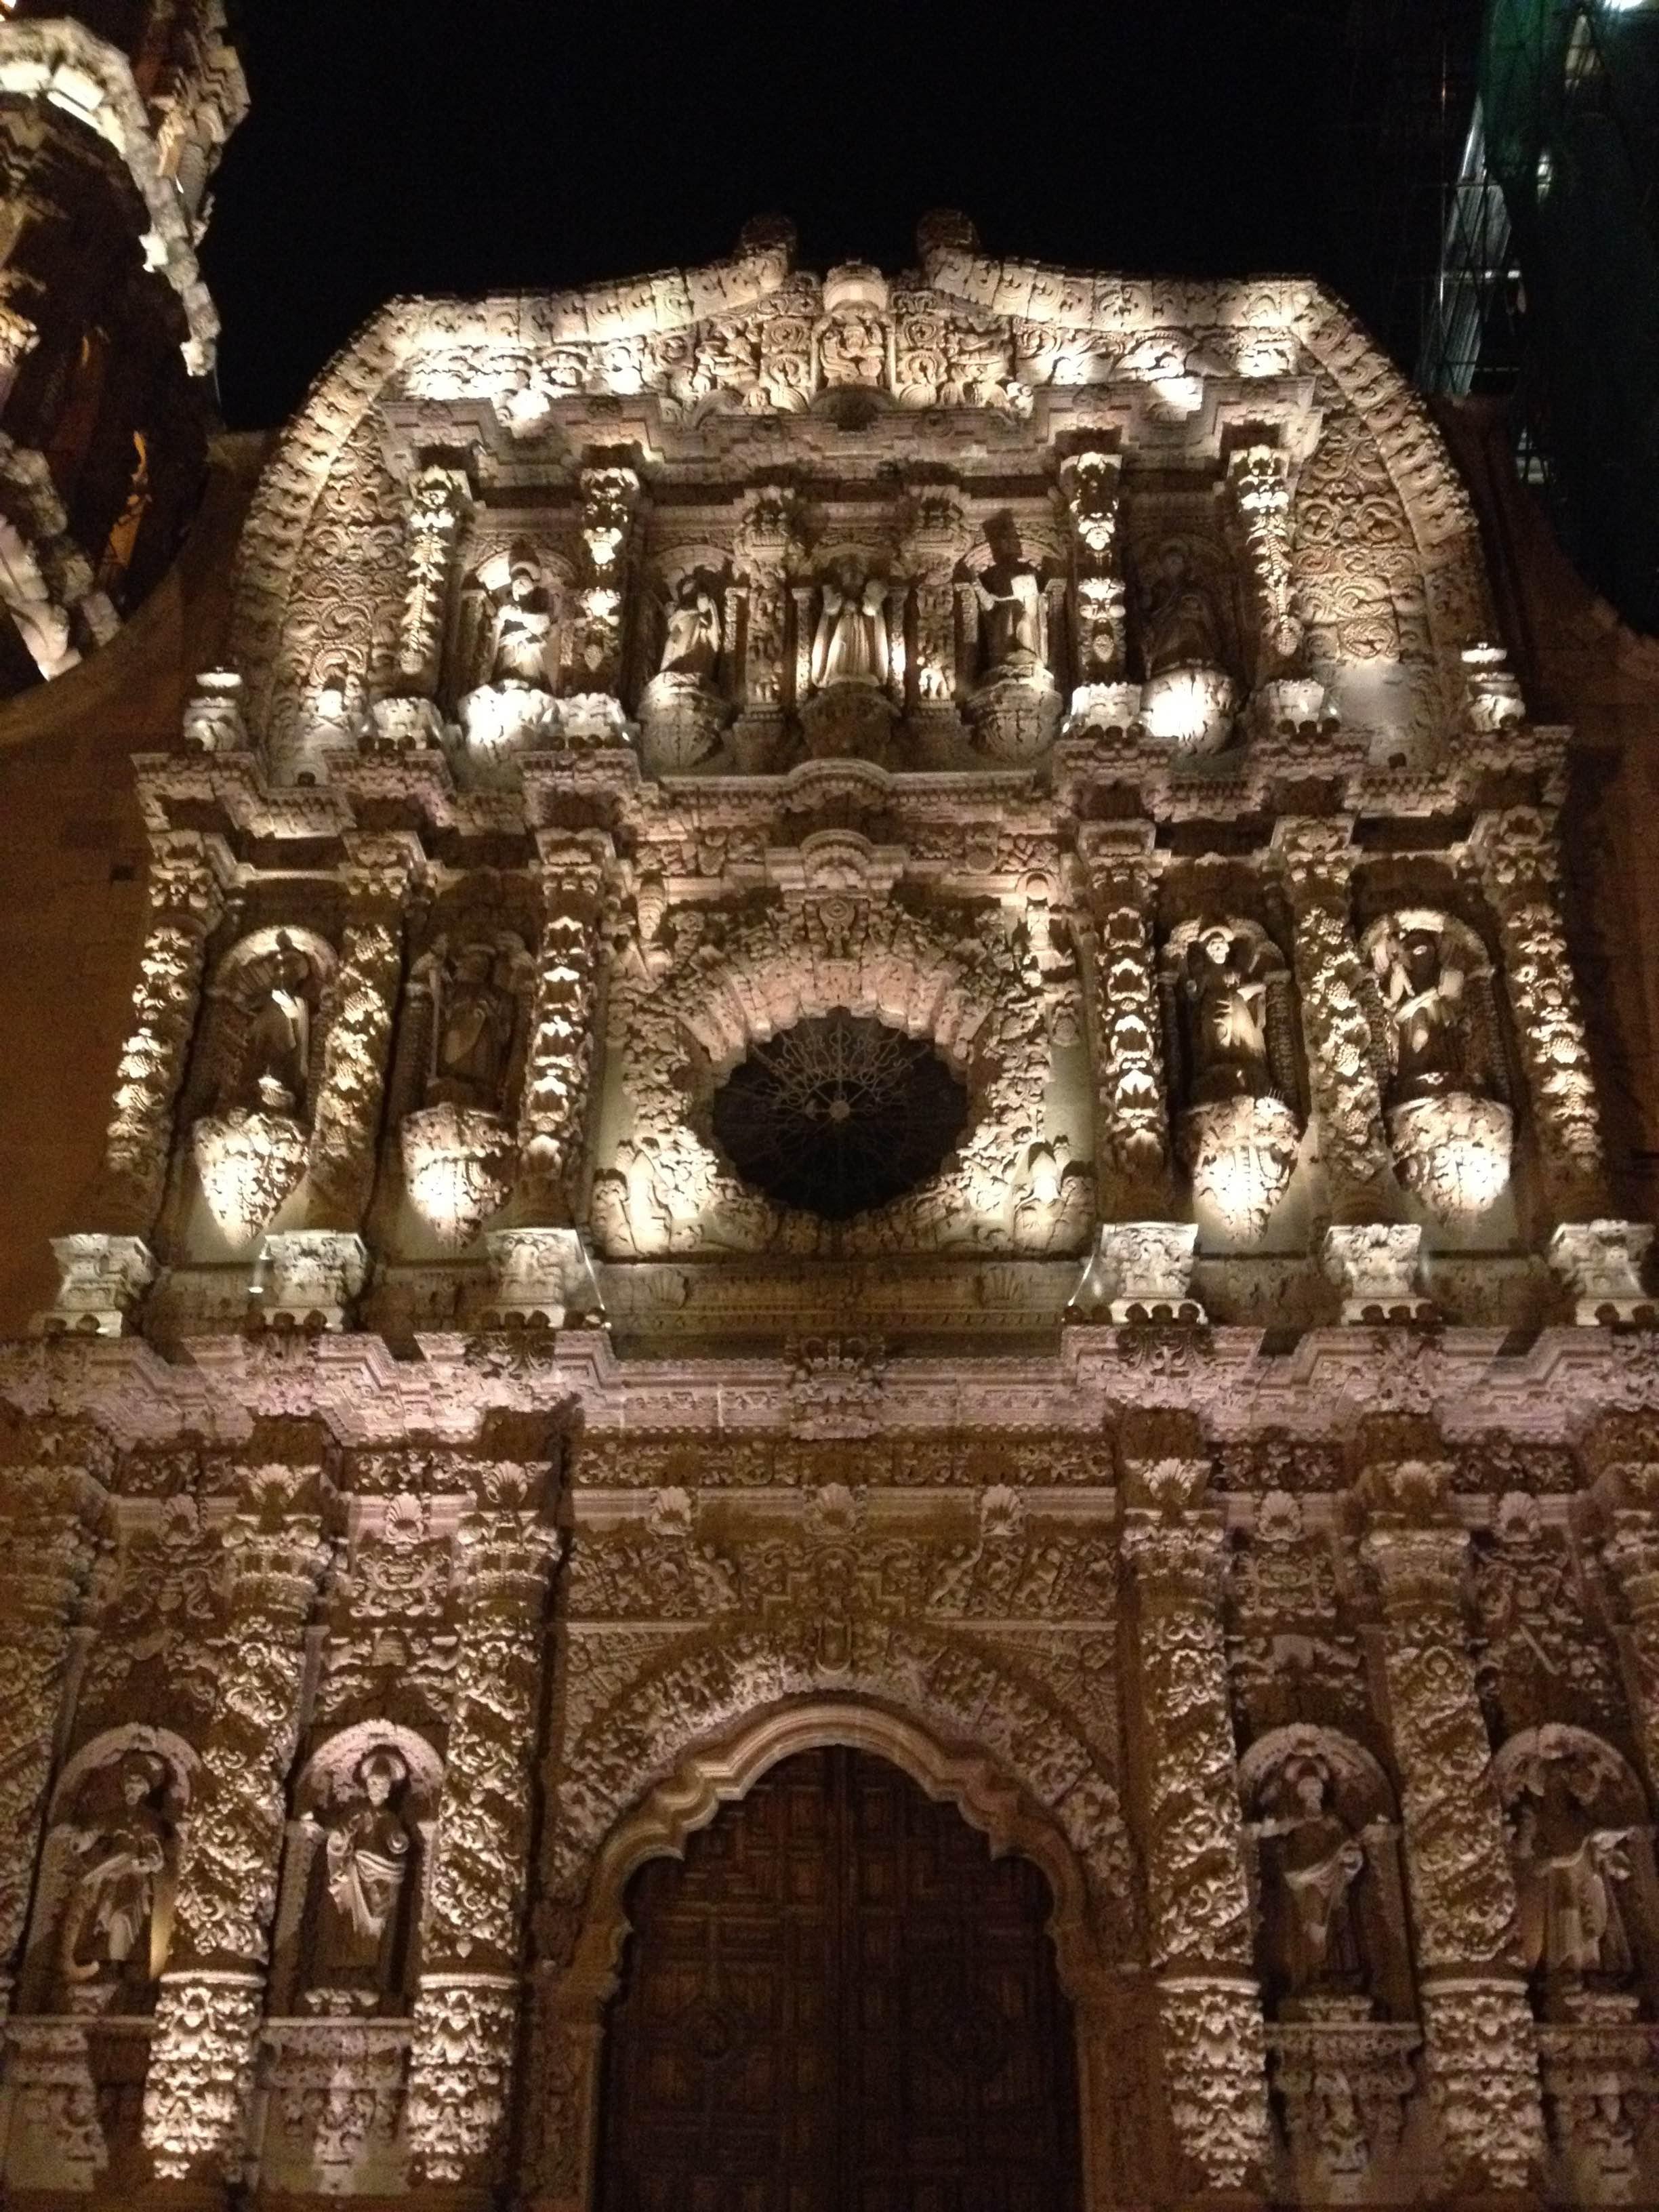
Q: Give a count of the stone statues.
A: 13